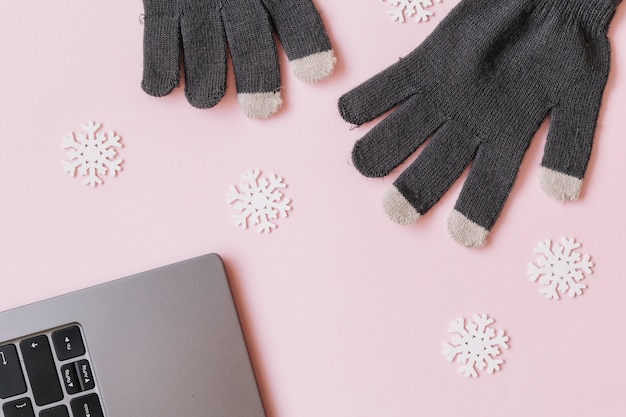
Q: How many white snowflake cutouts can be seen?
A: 5